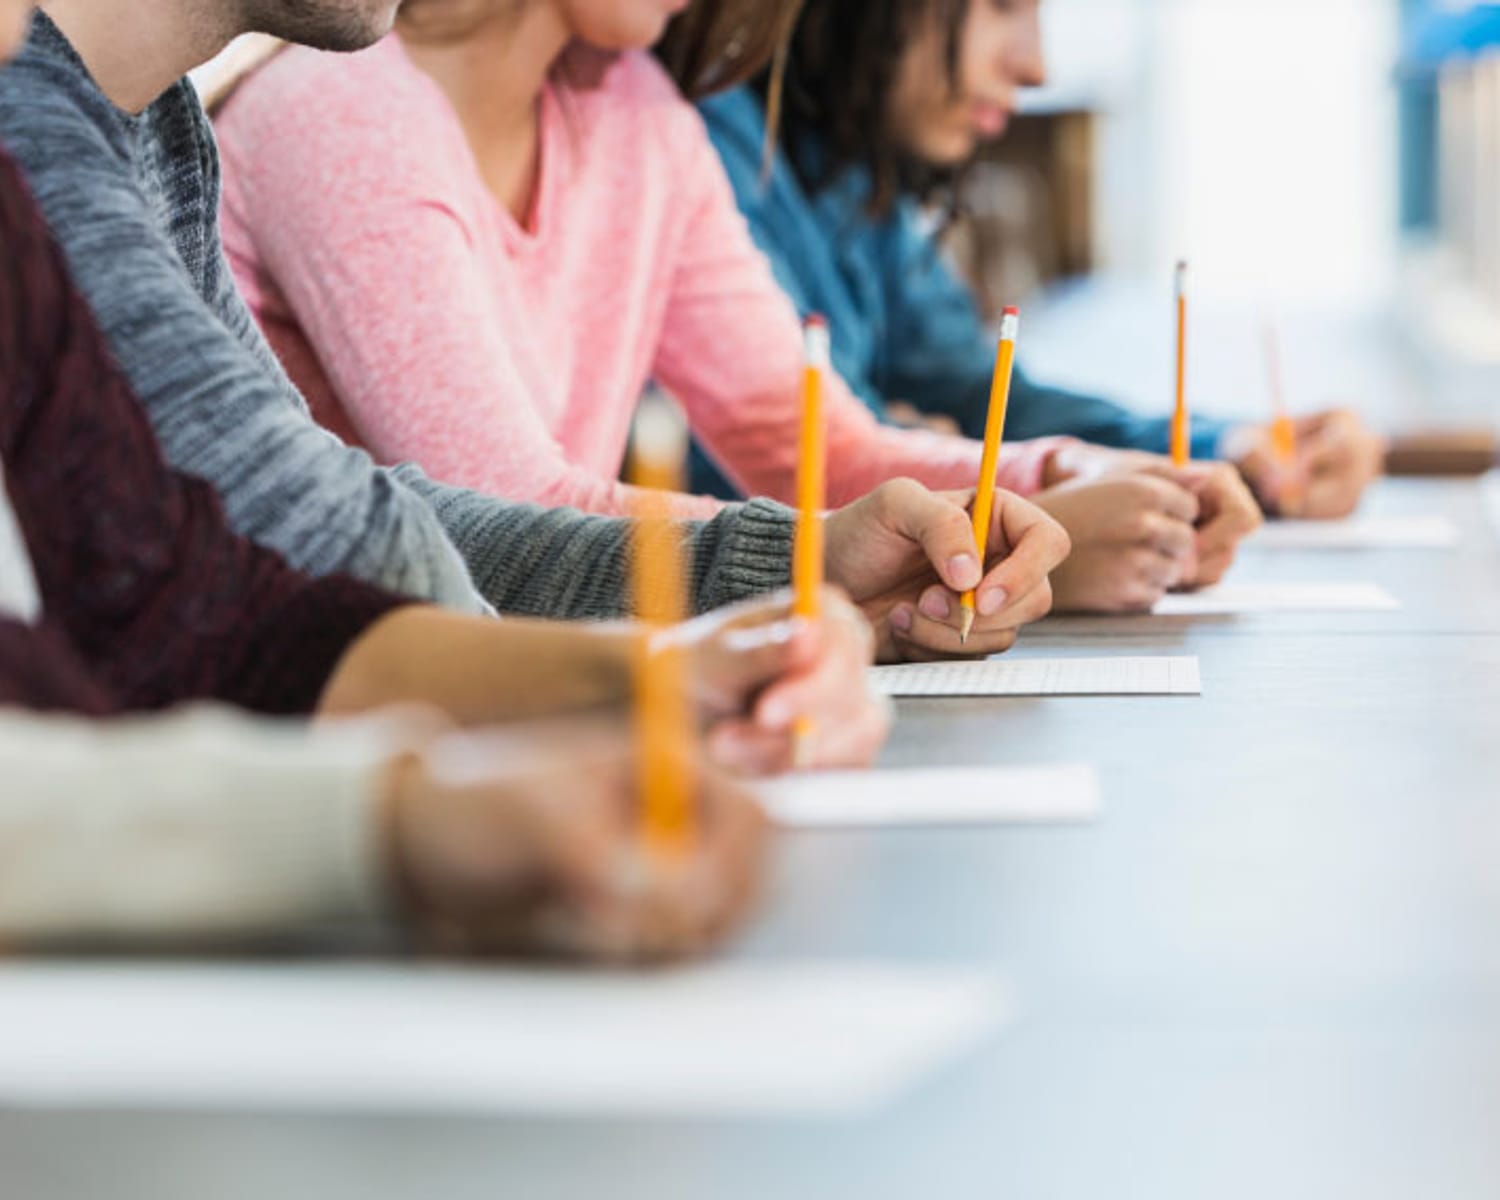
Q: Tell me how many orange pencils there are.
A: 5